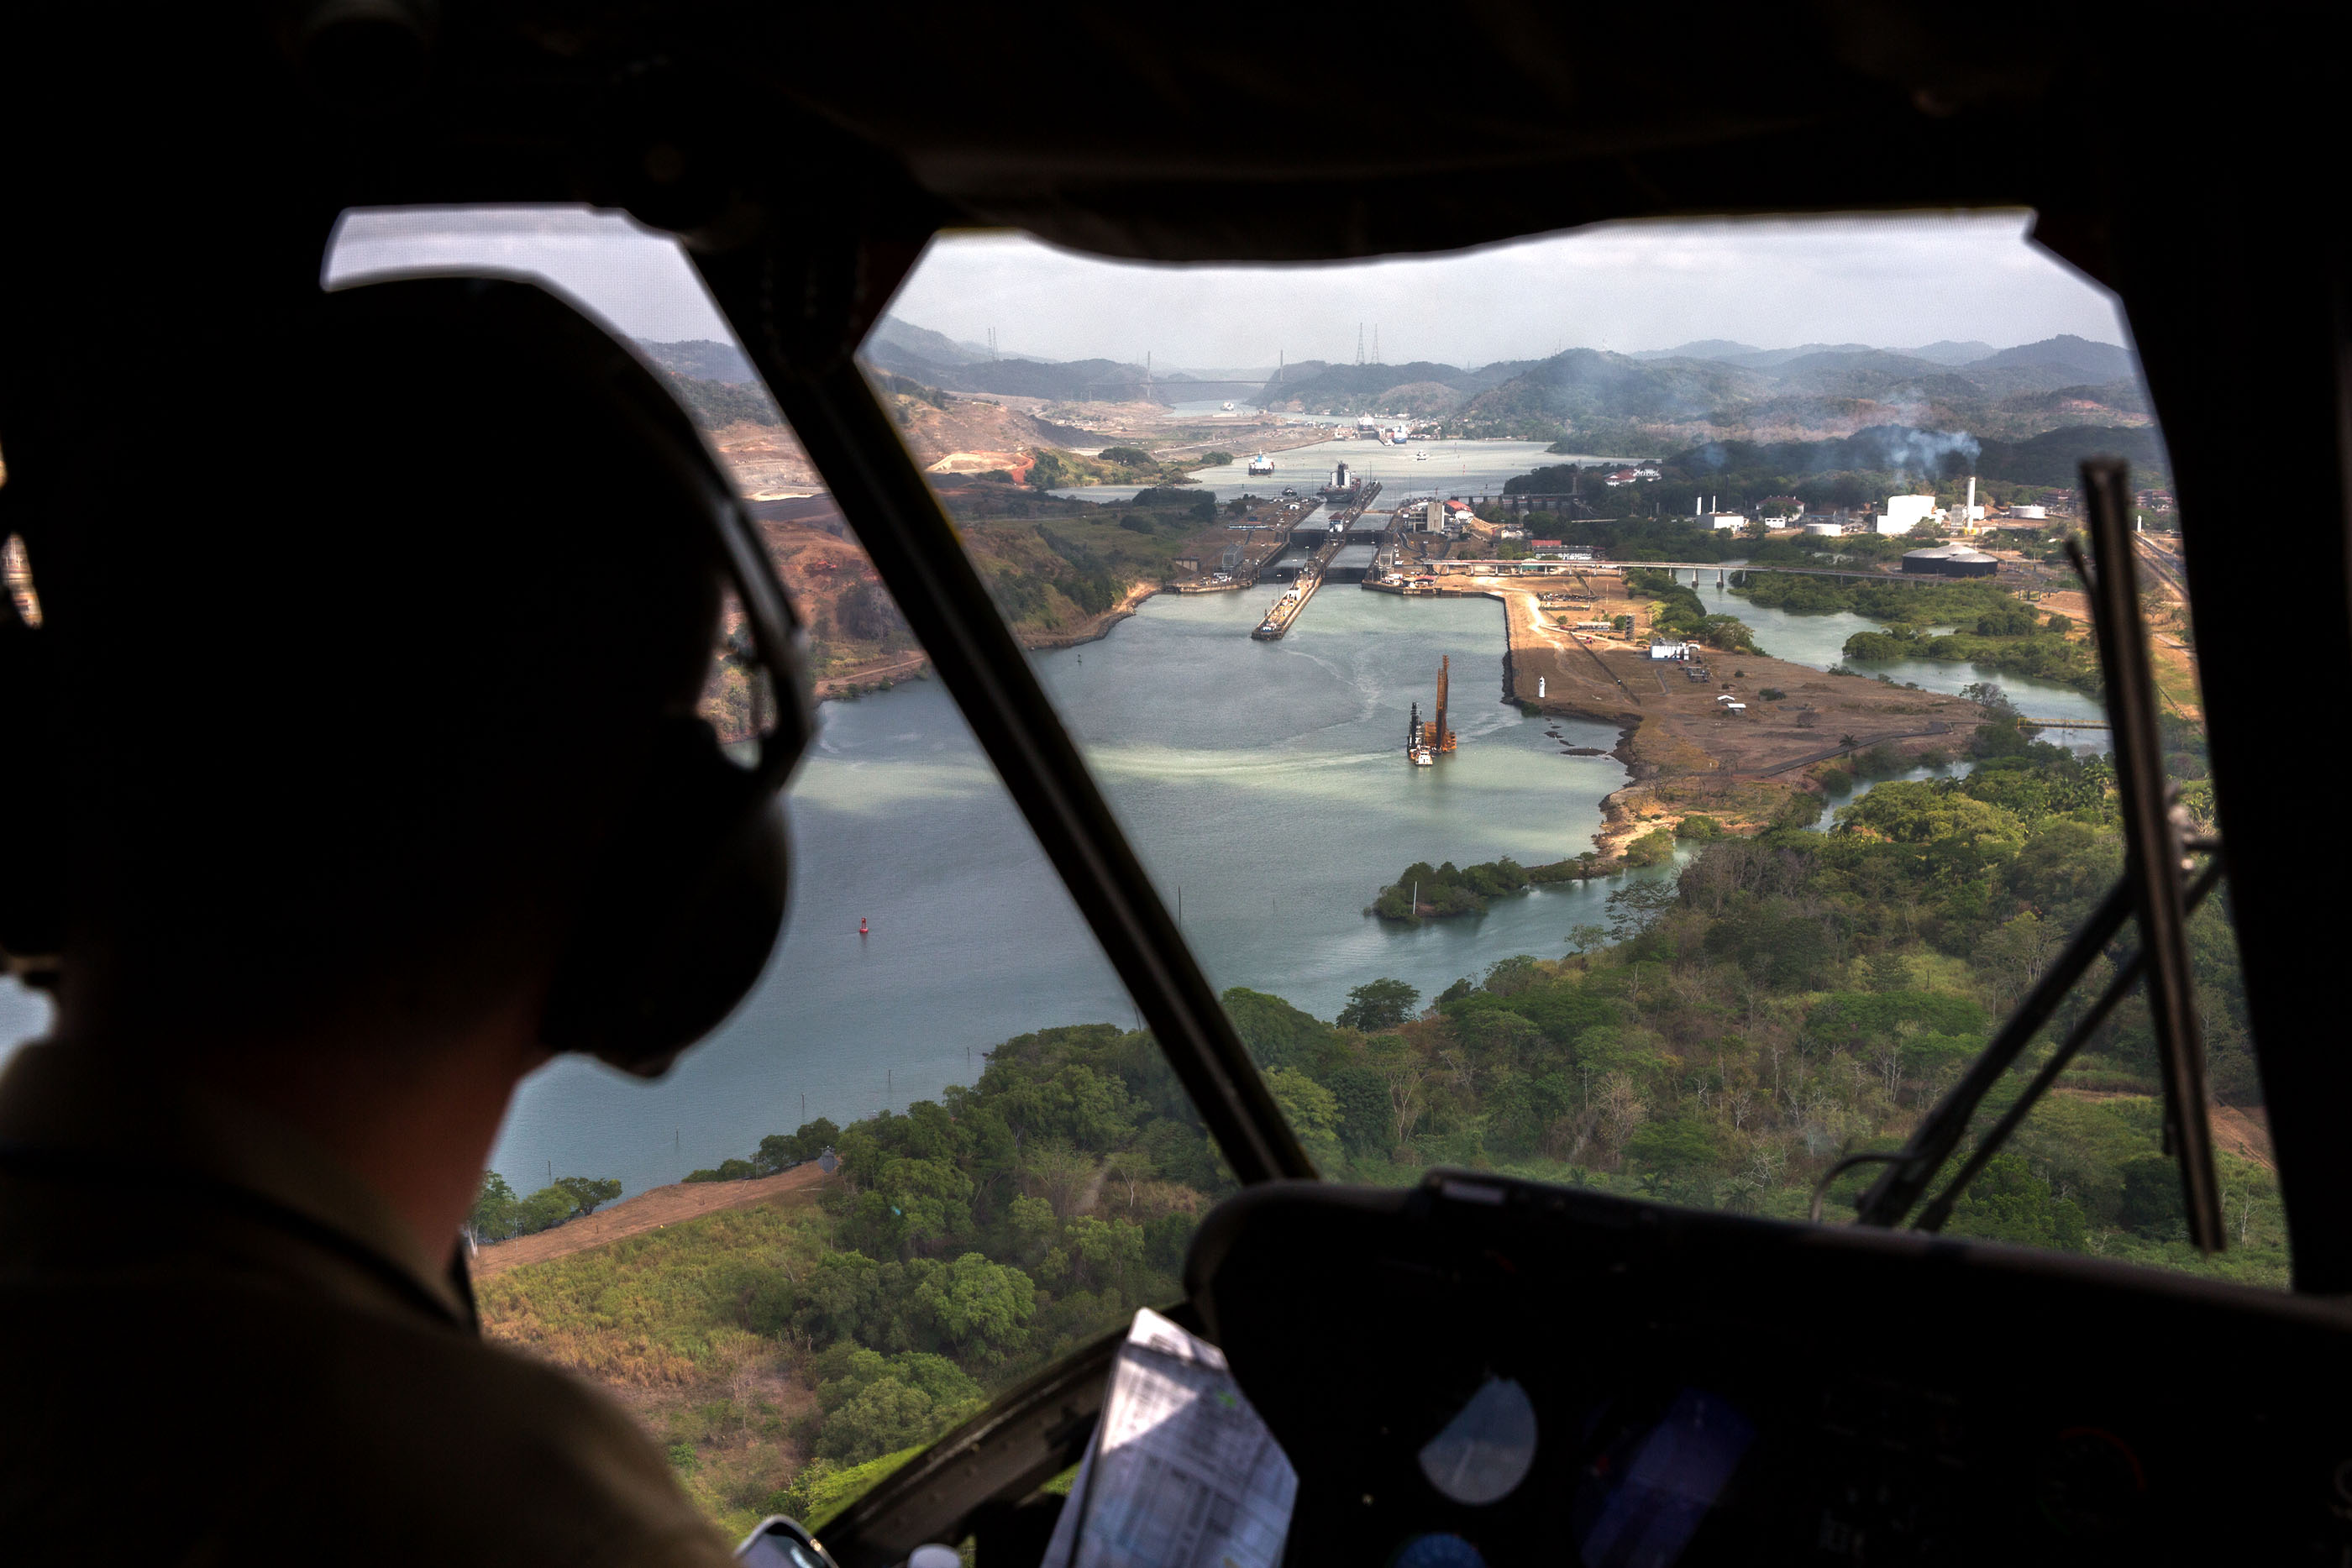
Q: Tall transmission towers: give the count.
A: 4